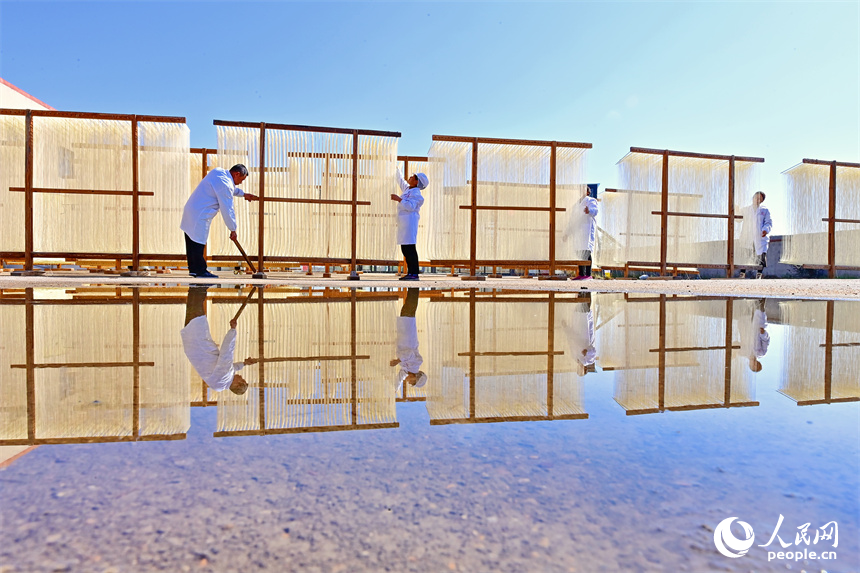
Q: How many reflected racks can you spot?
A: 5